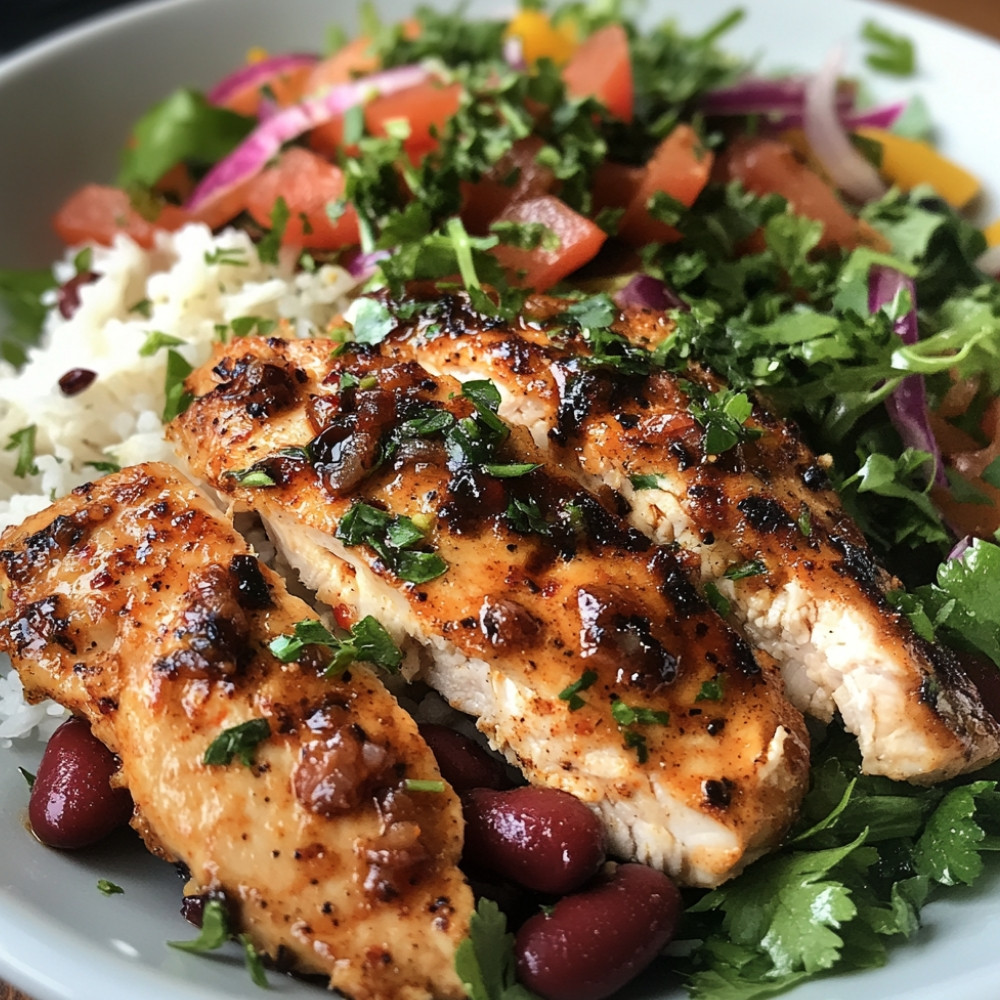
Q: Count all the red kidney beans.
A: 4